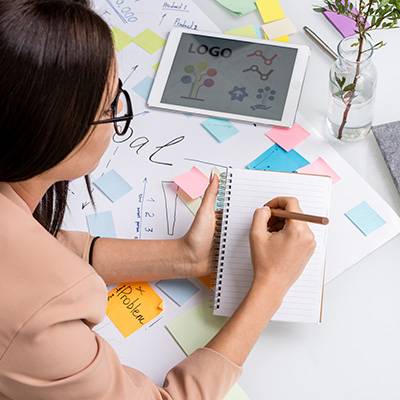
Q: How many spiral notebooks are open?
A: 1